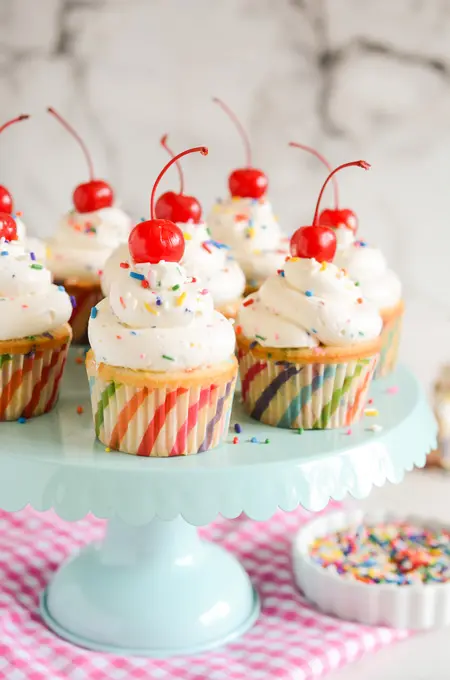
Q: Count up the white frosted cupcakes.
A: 8